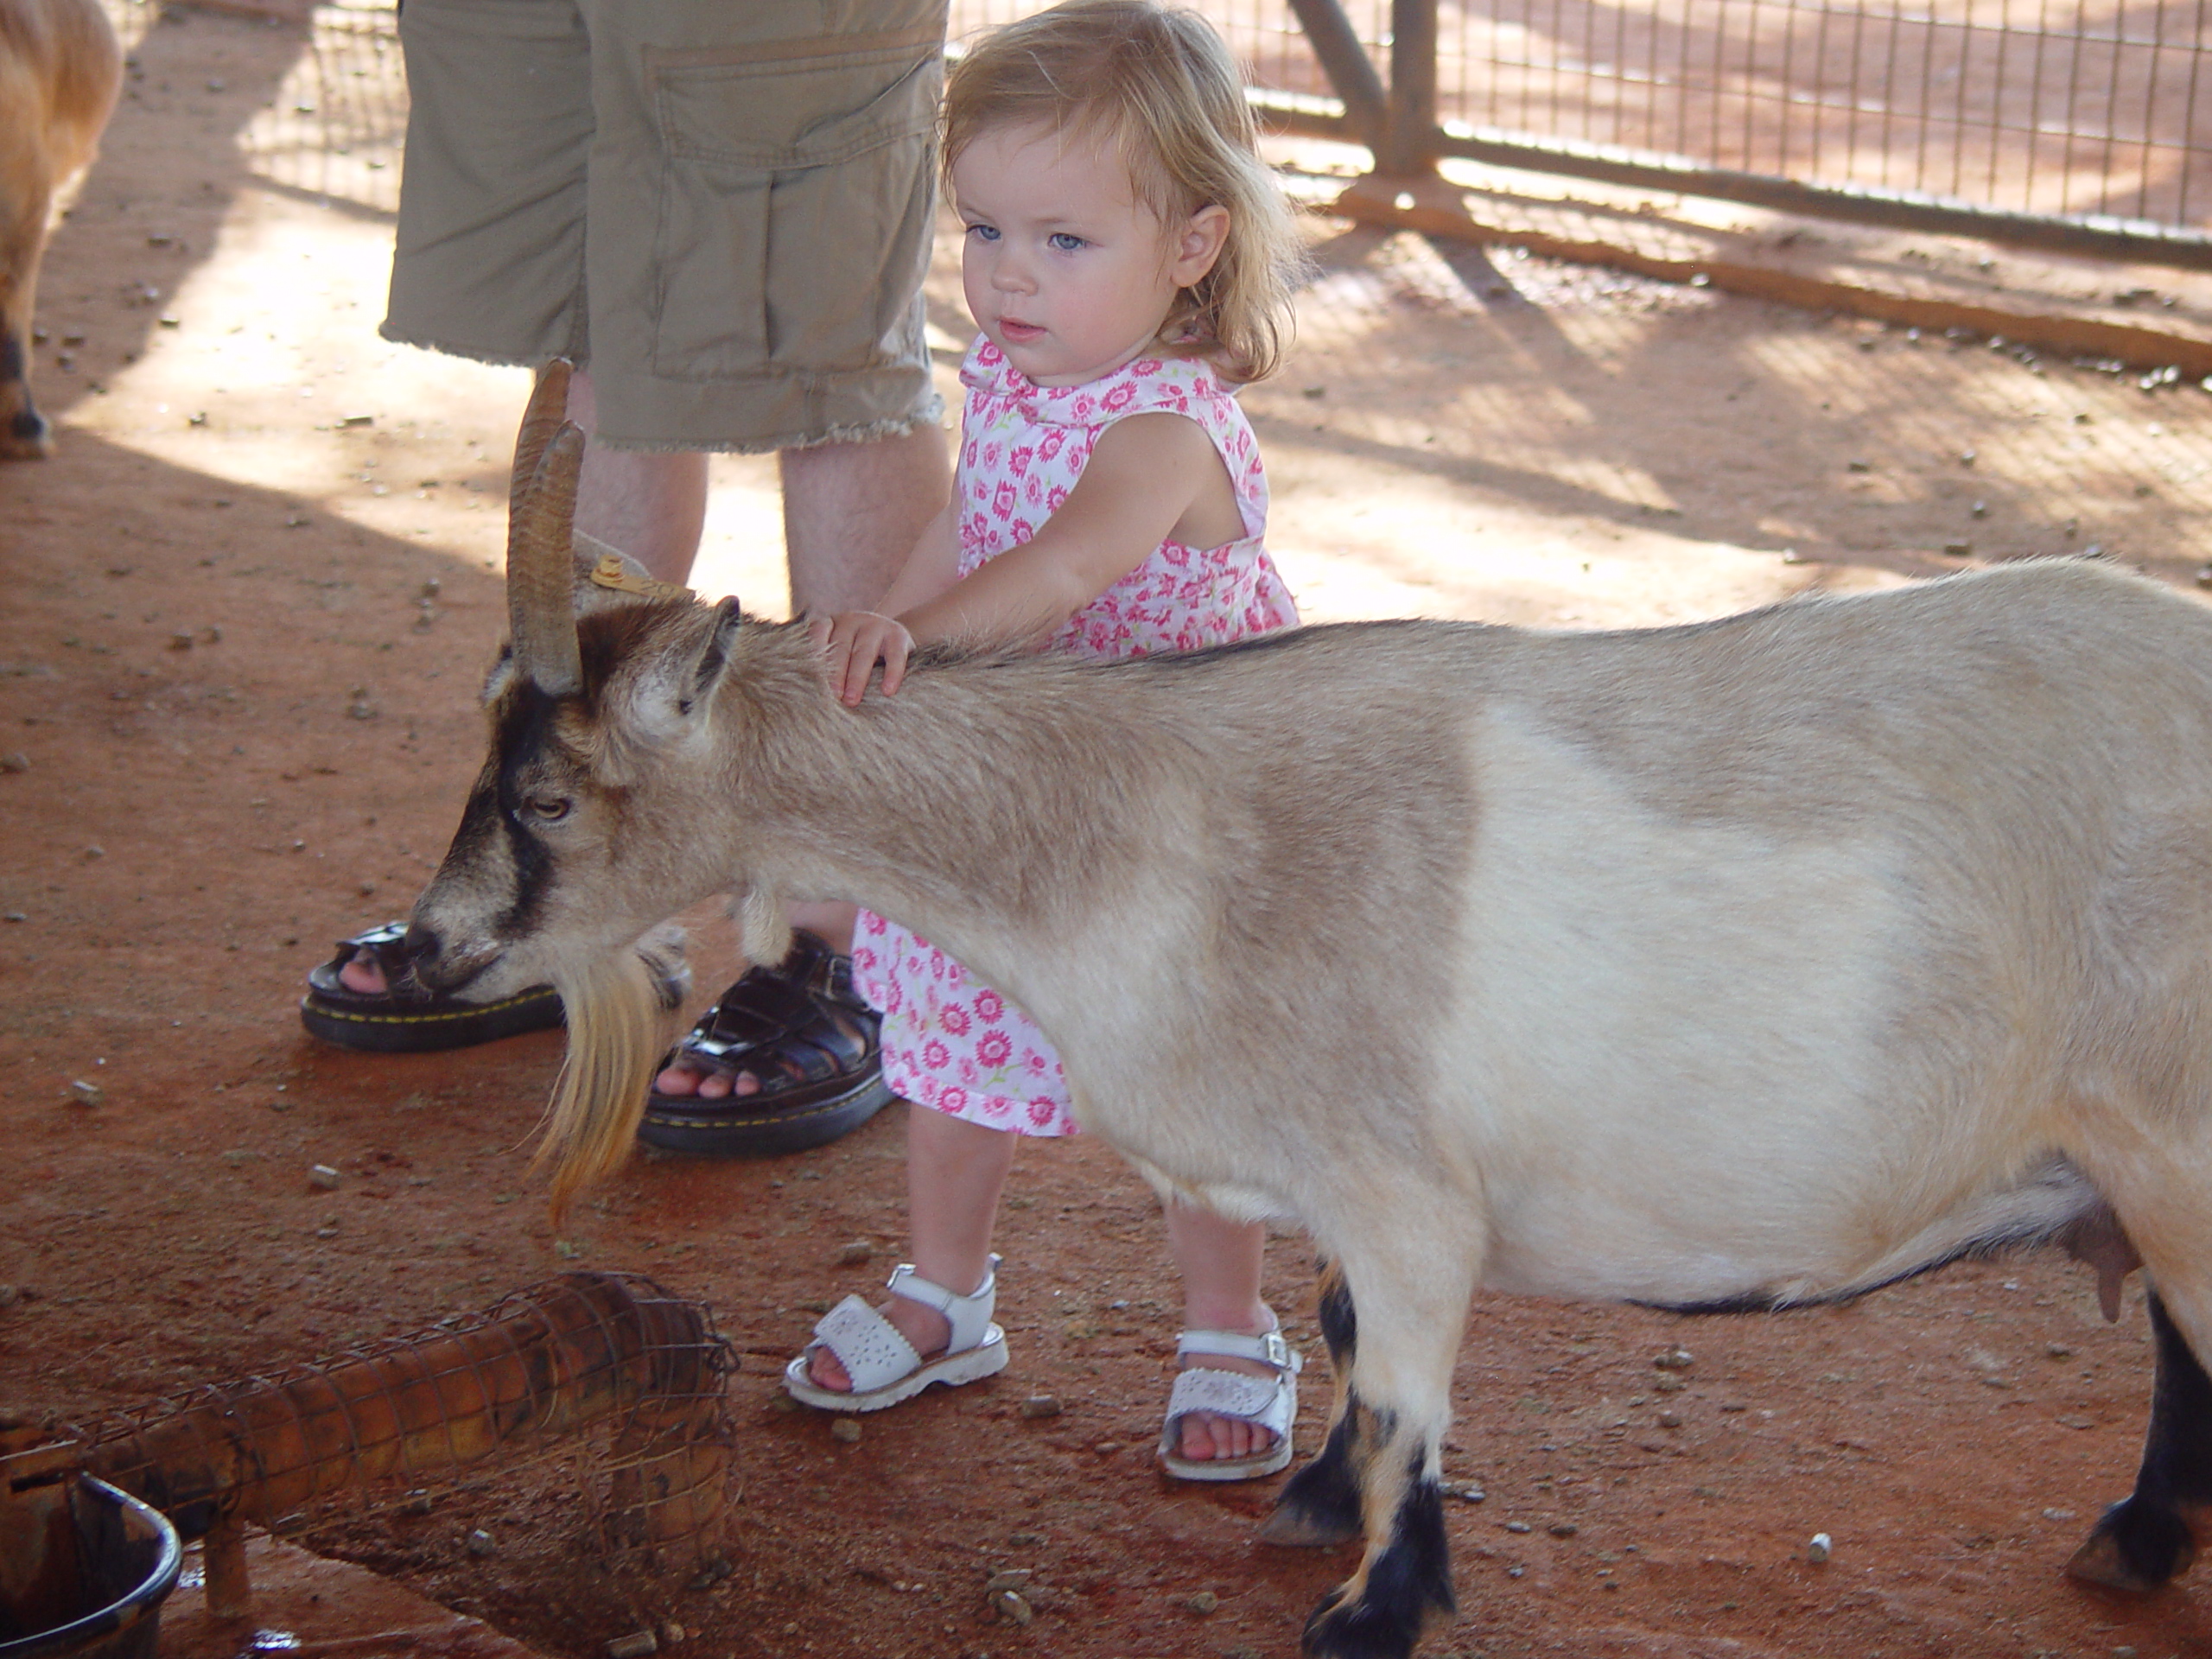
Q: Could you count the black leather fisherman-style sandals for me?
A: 2